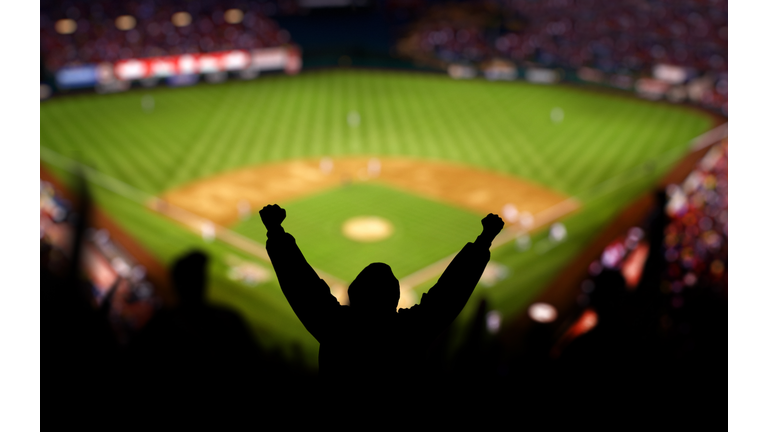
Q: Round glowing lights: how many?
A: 4